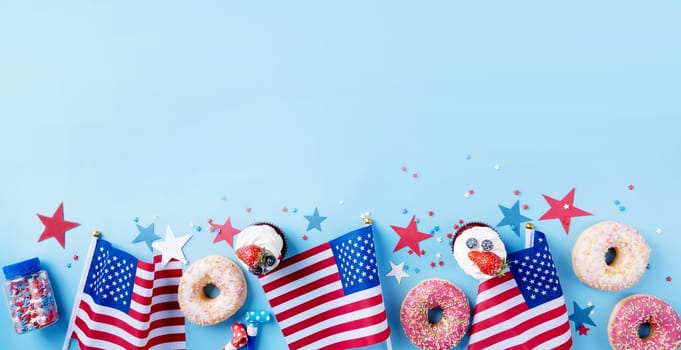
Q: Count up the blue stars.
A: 4